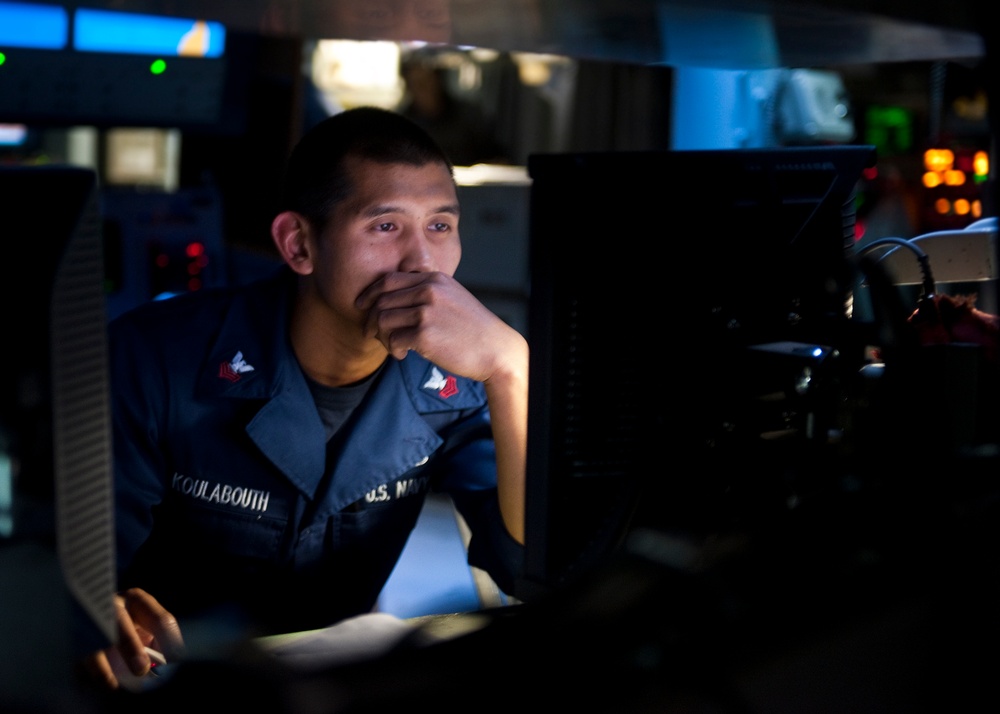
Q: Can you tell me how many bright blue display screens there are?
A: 2